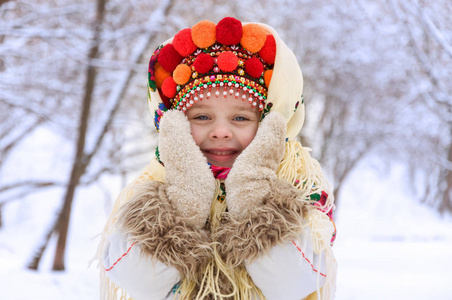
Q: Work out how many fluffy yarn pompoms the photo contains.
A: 13